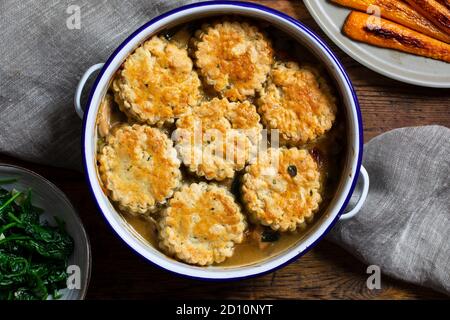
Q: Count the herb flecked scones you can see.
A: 7